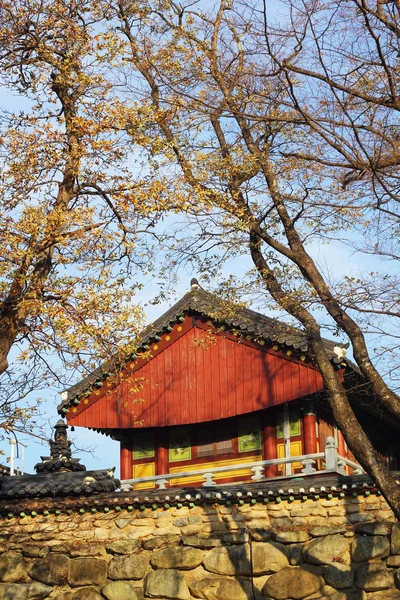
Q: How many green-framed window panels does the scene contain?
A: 4